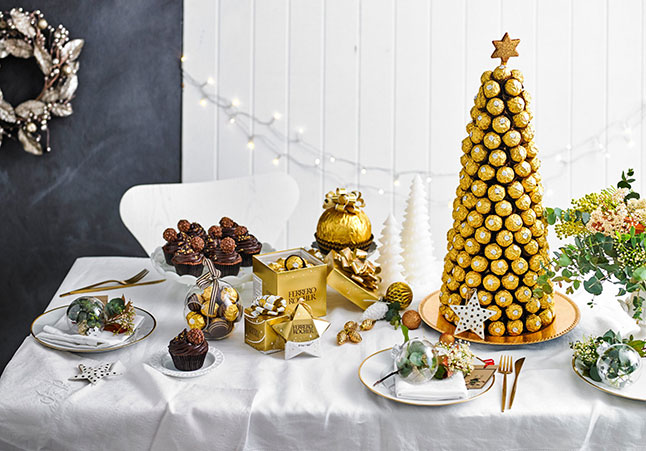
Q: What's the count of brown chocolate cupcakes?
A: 8